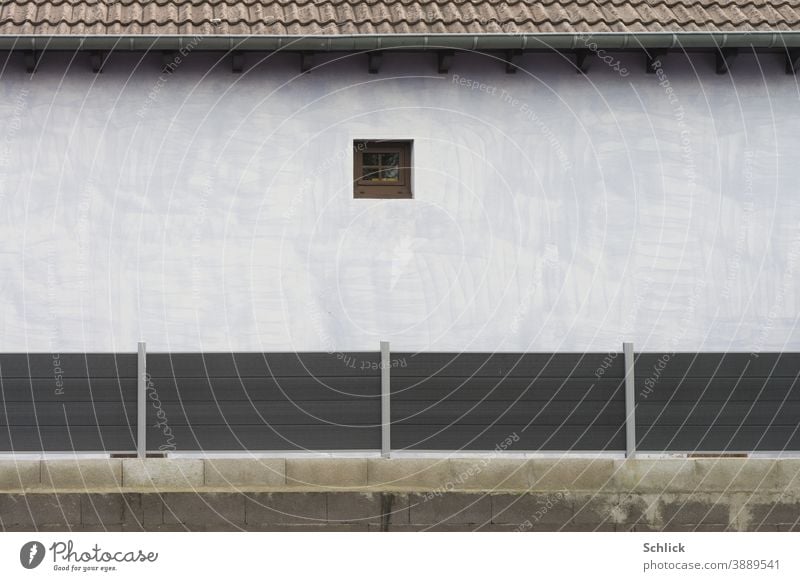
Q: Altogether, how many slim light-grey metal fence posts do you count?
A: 3